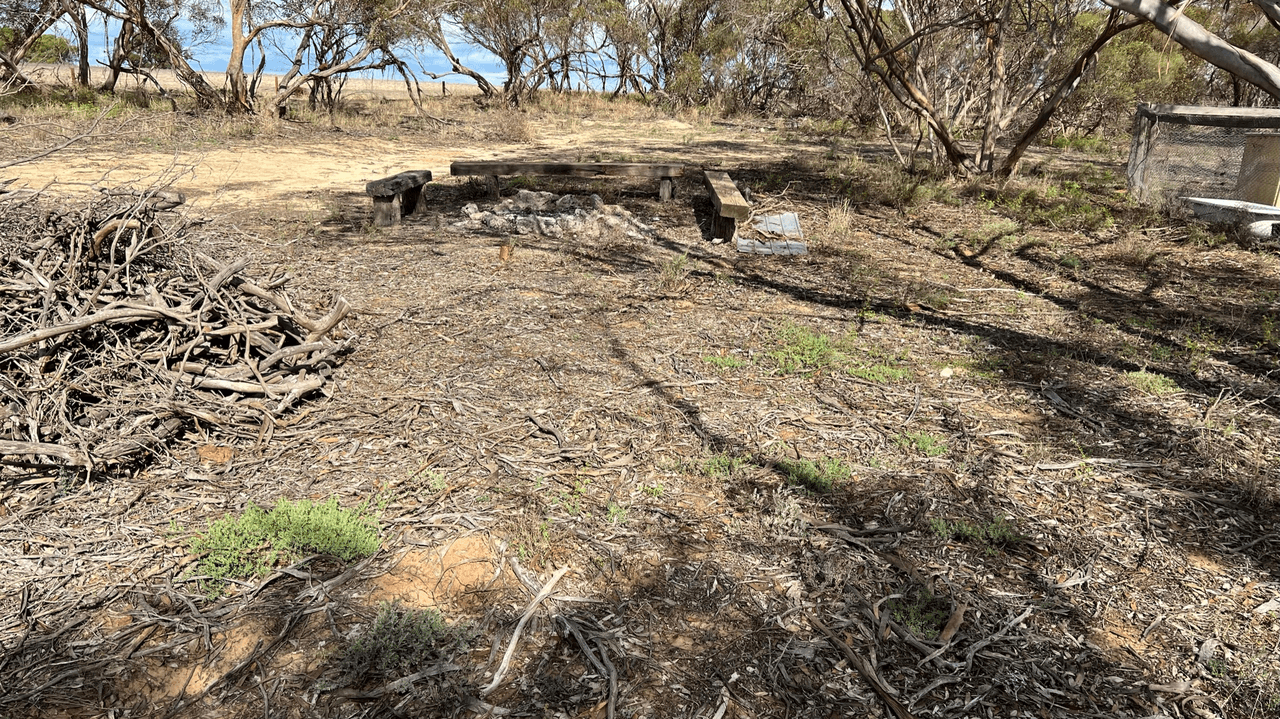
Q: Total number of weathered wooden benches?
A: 3